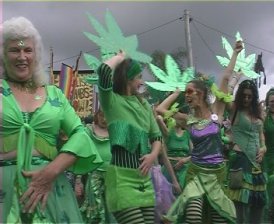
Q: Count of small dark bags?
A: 1